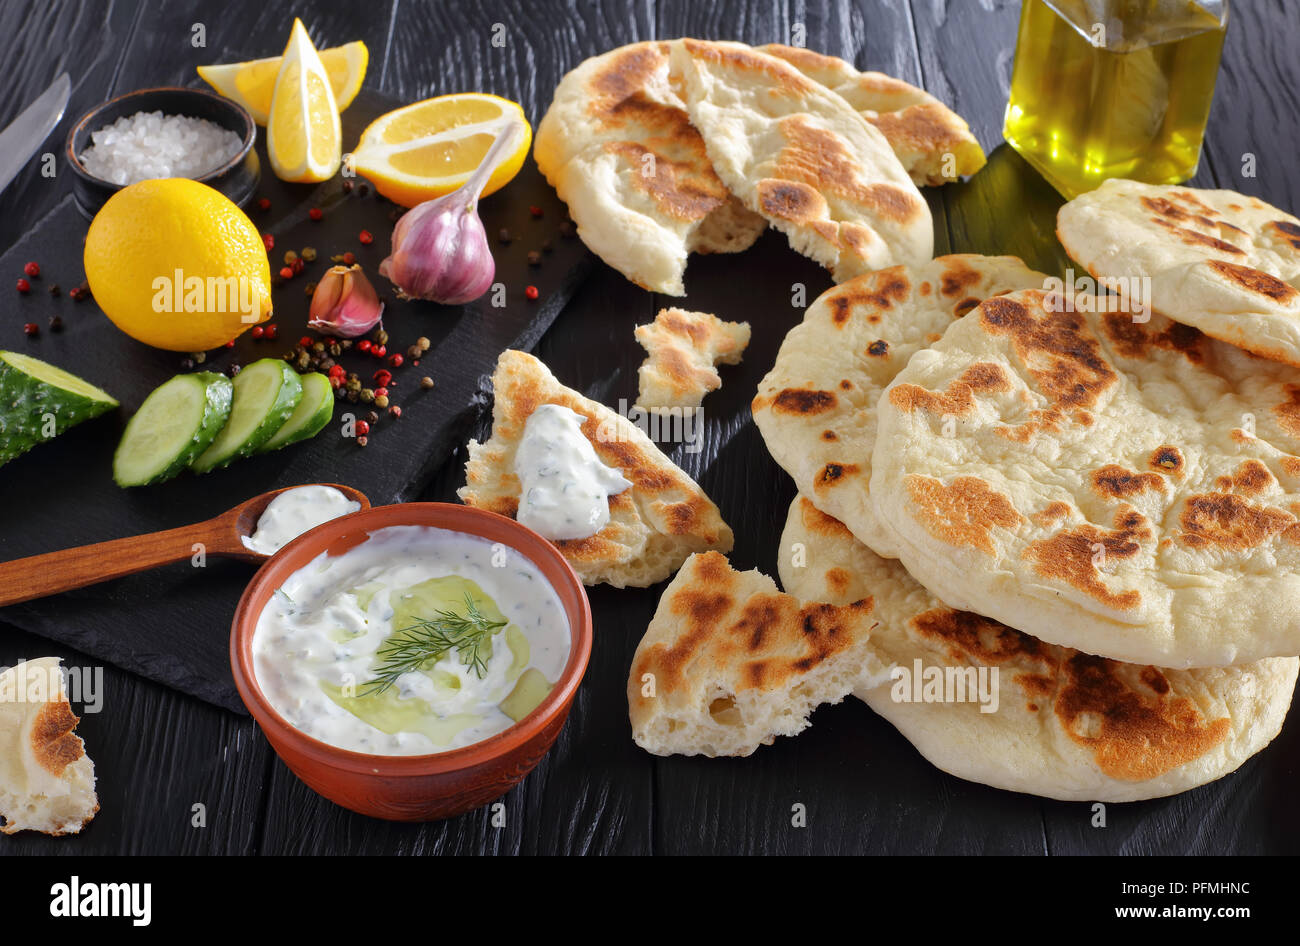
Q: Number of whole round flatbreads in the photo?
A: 4